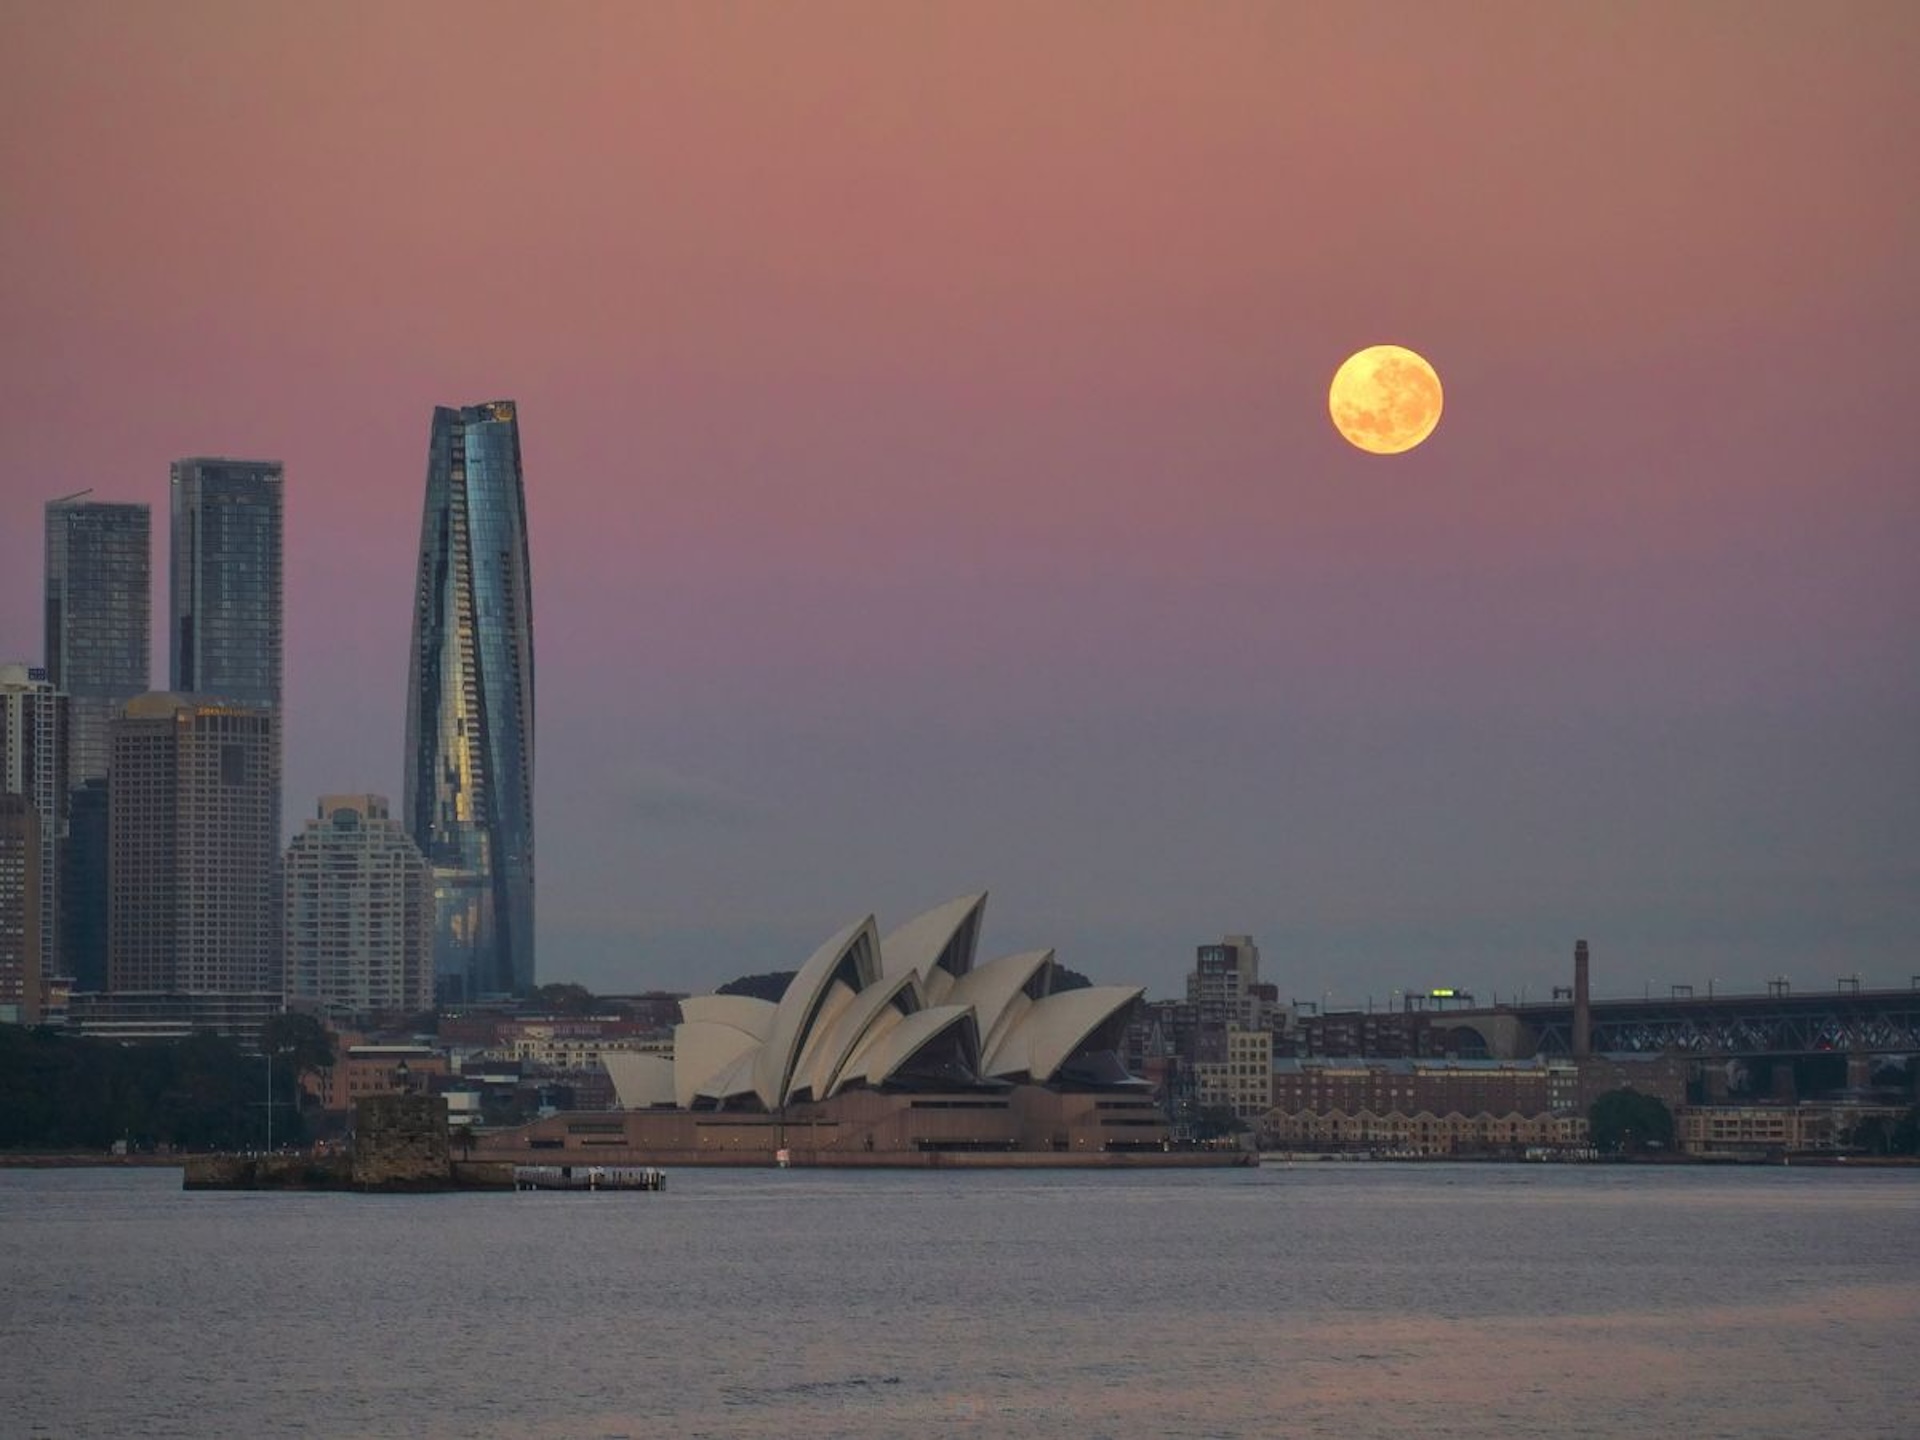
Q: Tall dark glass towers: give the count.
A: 3